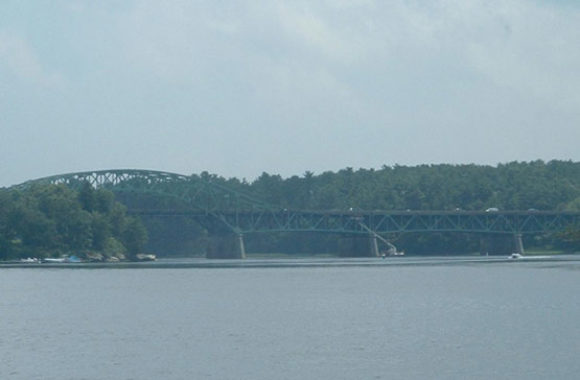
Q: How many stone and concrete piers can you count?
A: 3